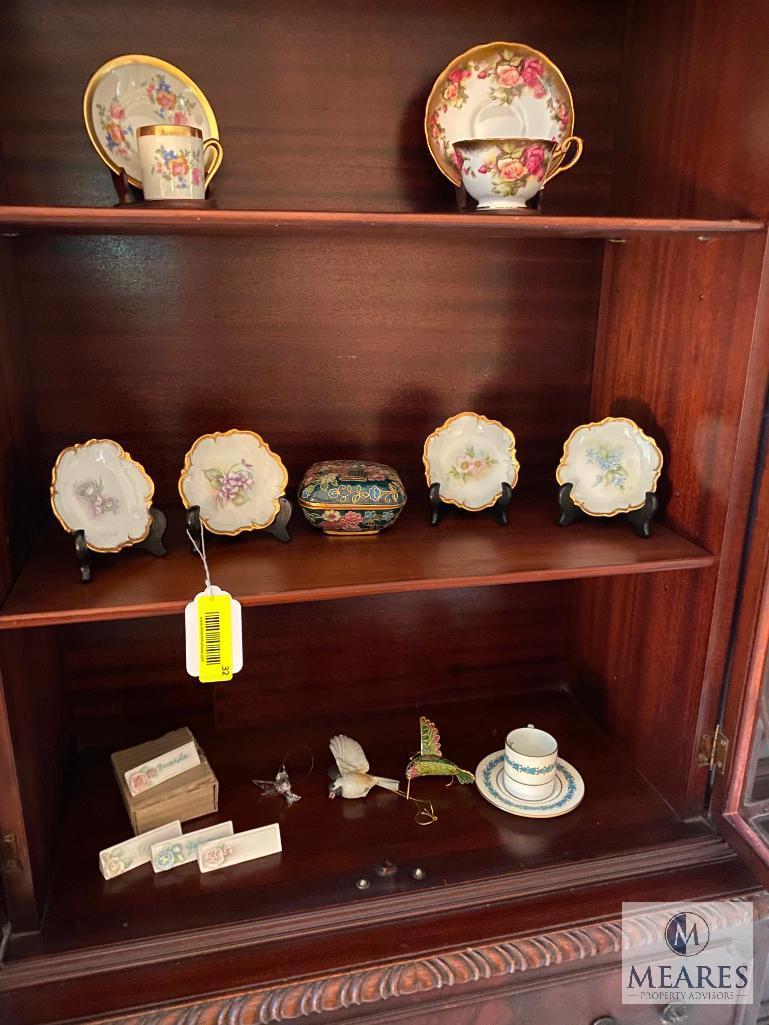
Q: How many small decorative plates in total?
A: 4